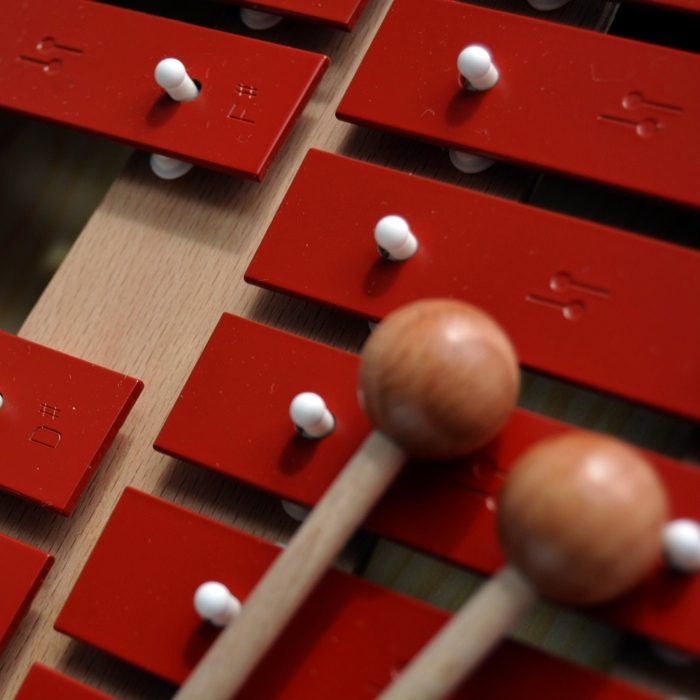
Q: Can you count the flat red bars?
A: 10